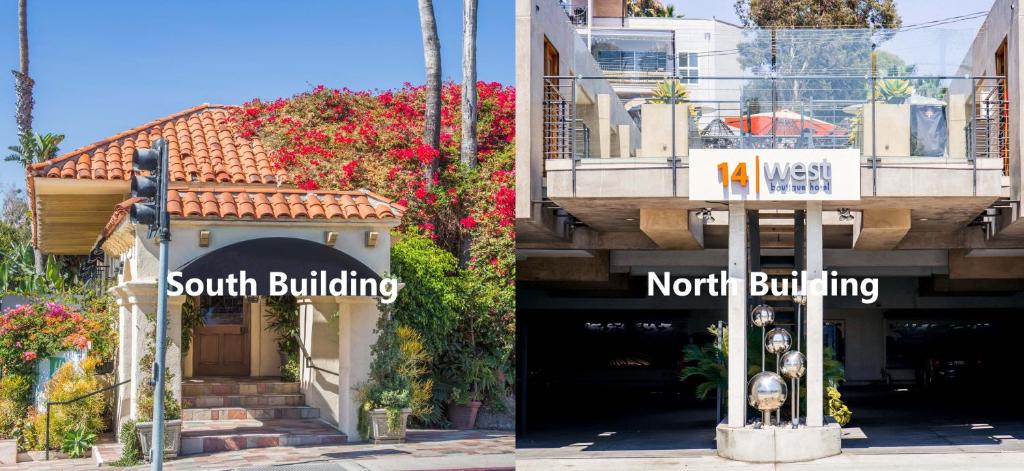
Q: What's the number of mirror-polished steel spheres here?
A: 5